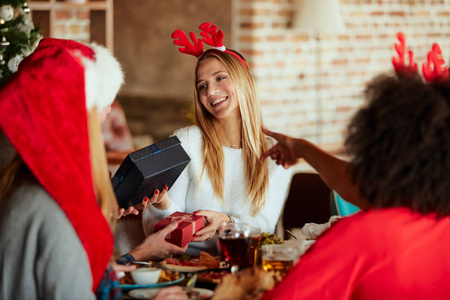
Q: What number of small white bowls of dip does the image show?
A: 1